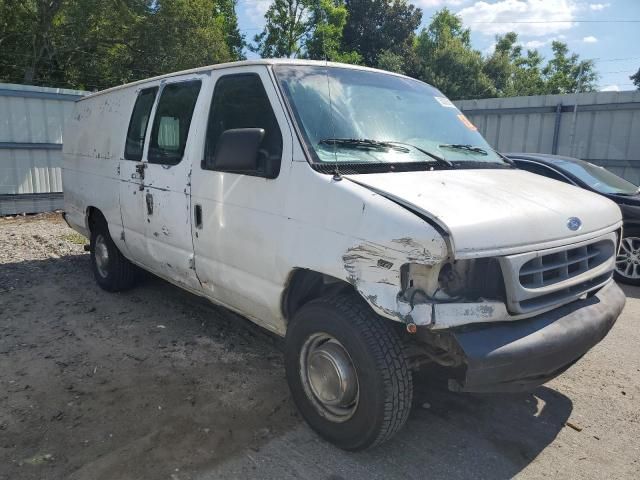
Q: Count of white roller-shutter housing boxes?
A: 0